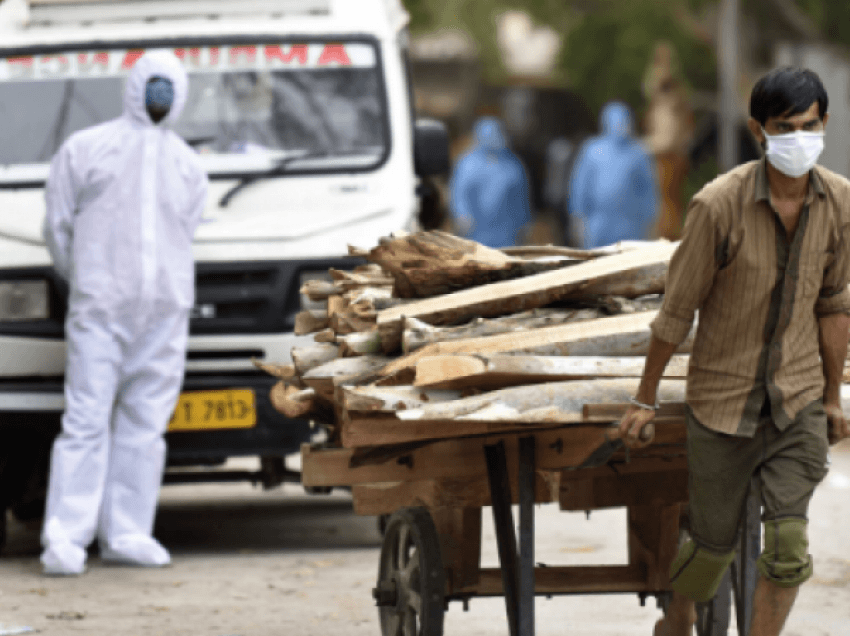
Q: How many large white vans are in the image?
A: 1